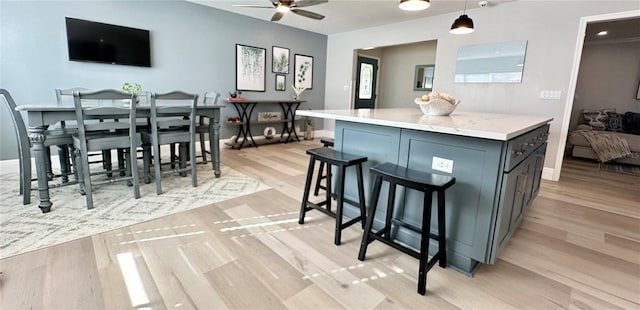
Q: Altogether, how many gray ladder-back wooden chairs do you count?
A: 6